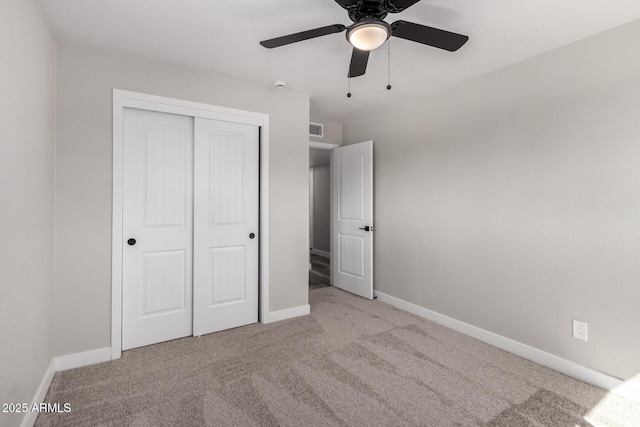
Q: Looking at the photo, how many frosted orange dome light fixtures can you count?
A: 1